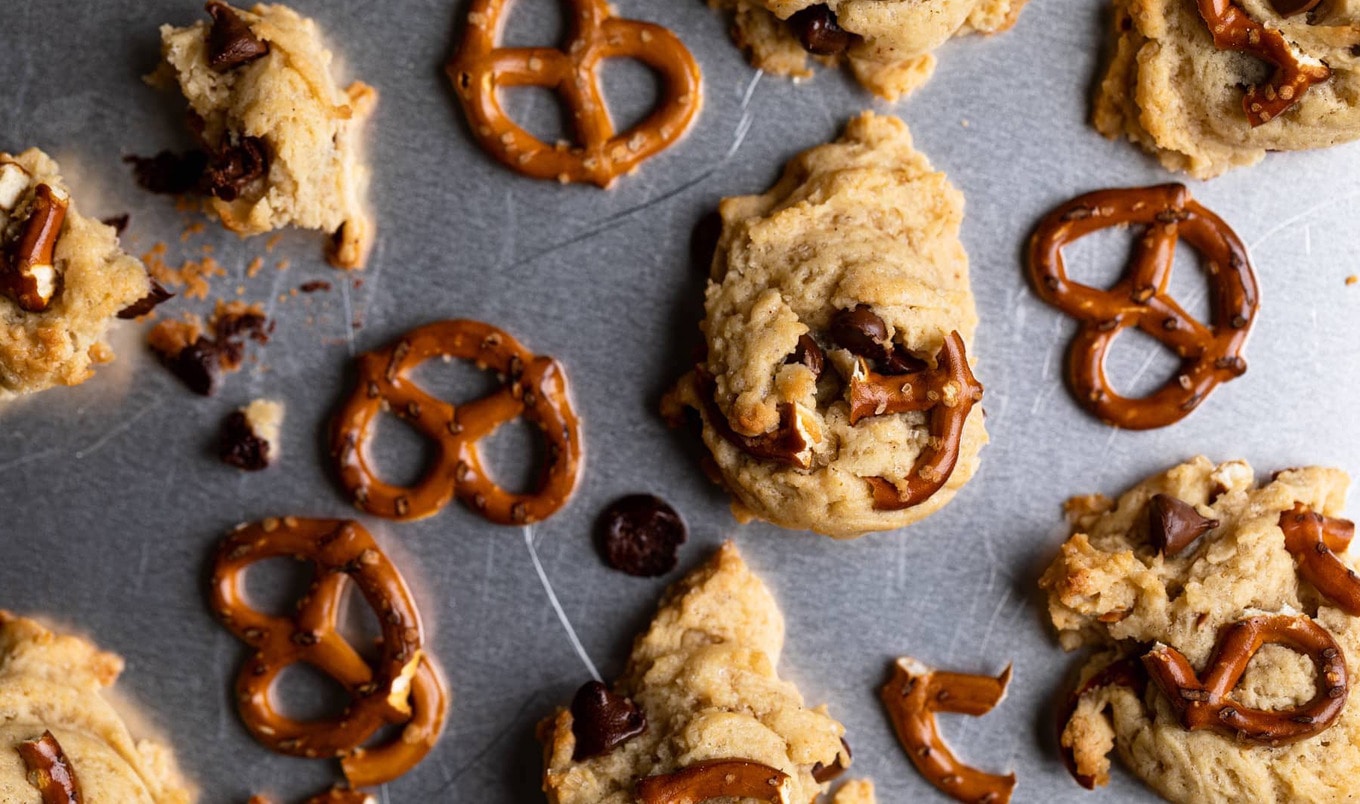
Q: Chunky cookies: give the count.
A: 8